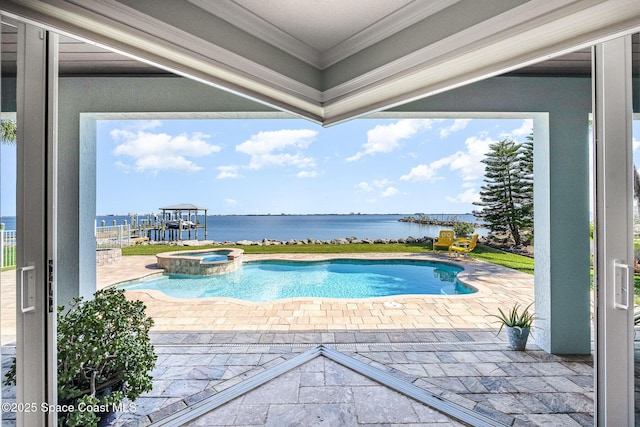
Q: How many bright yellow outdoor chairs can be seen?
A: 2